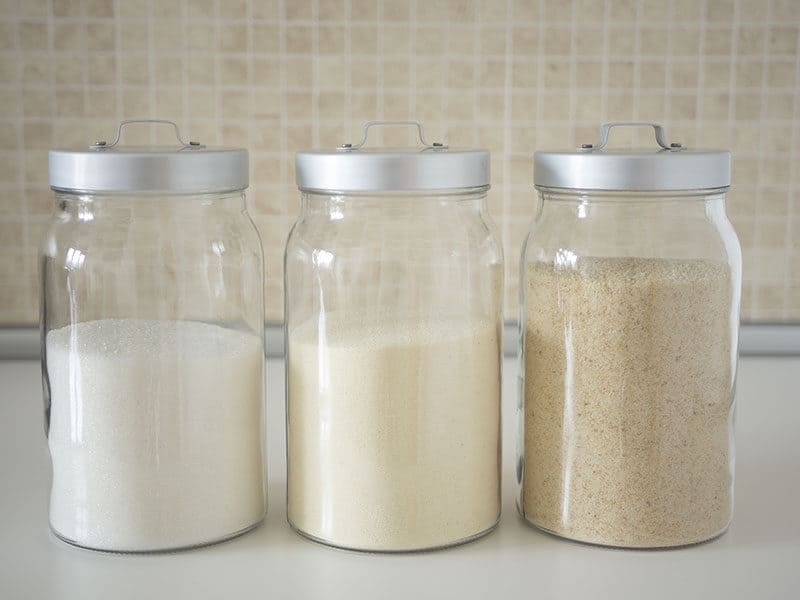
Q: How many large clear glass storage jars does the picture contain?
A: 3